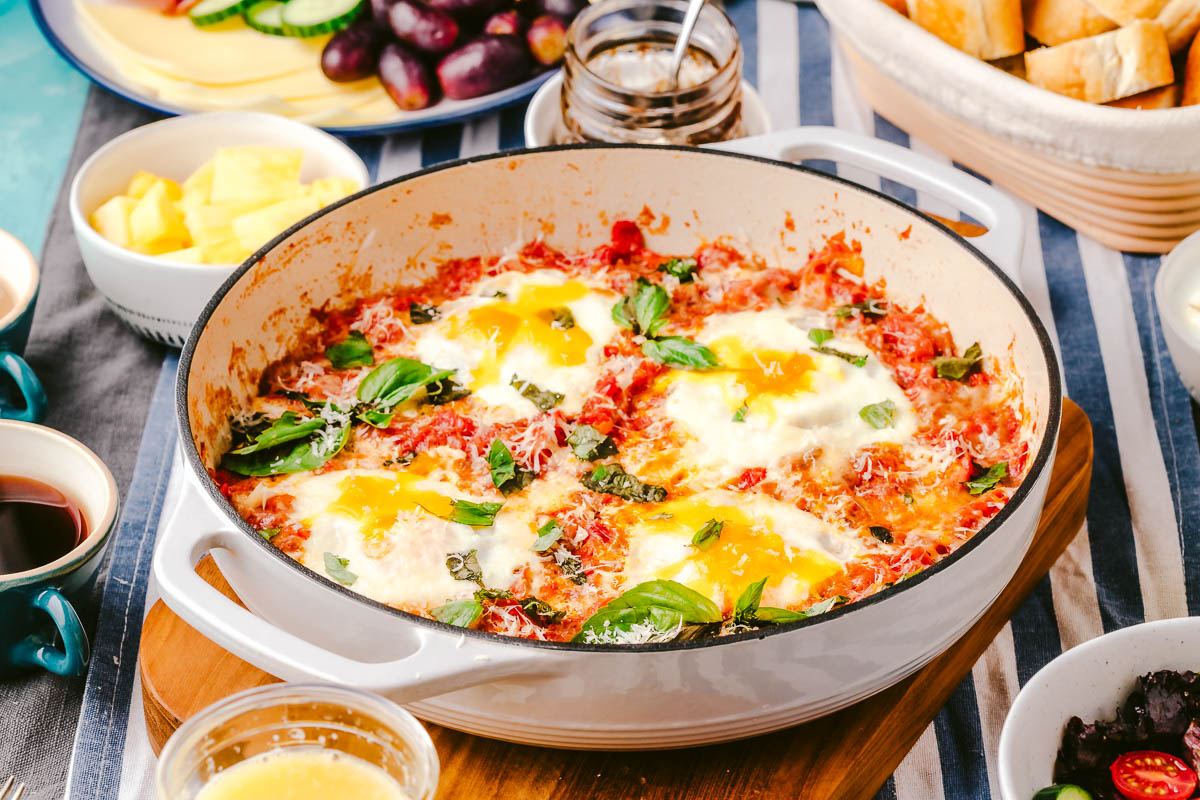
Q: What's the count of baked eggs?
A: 4